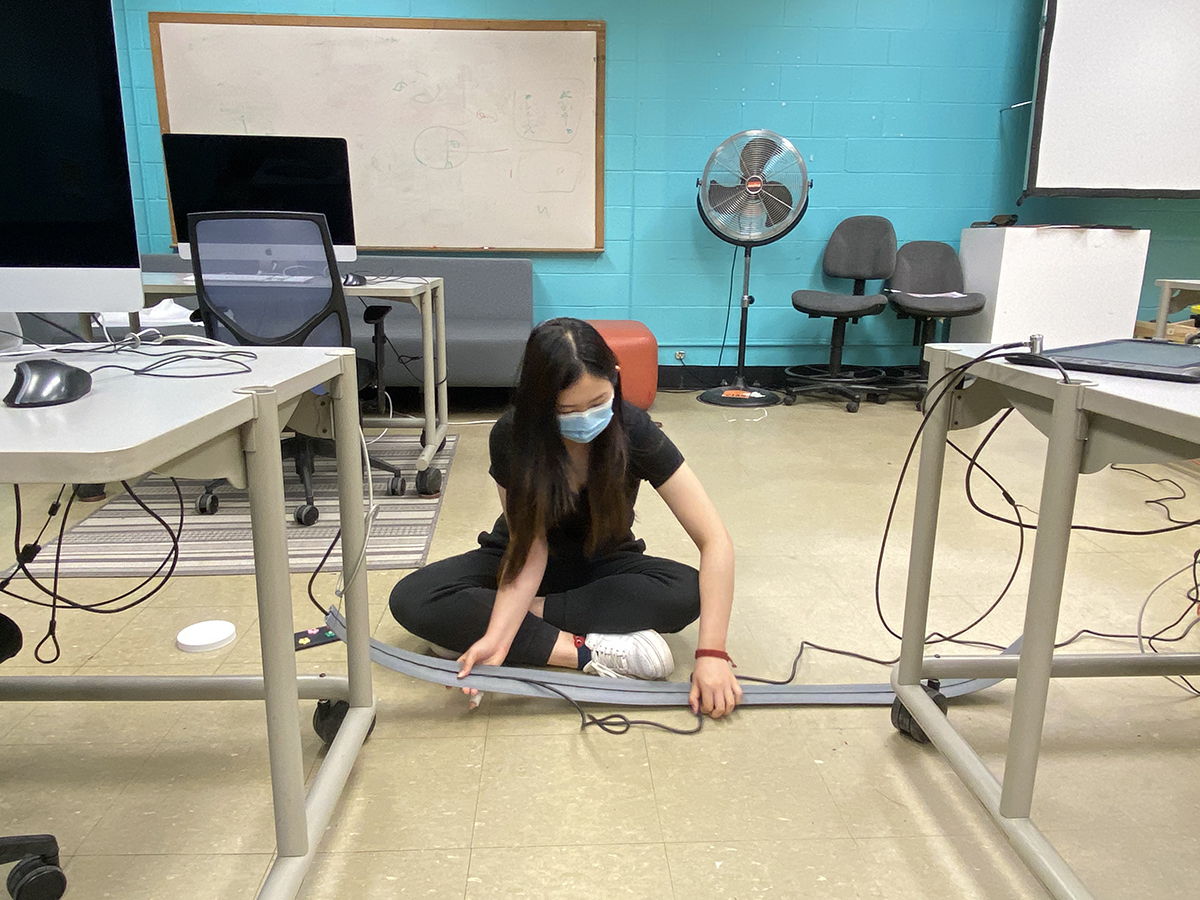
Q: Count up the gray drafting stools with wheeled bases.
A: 2